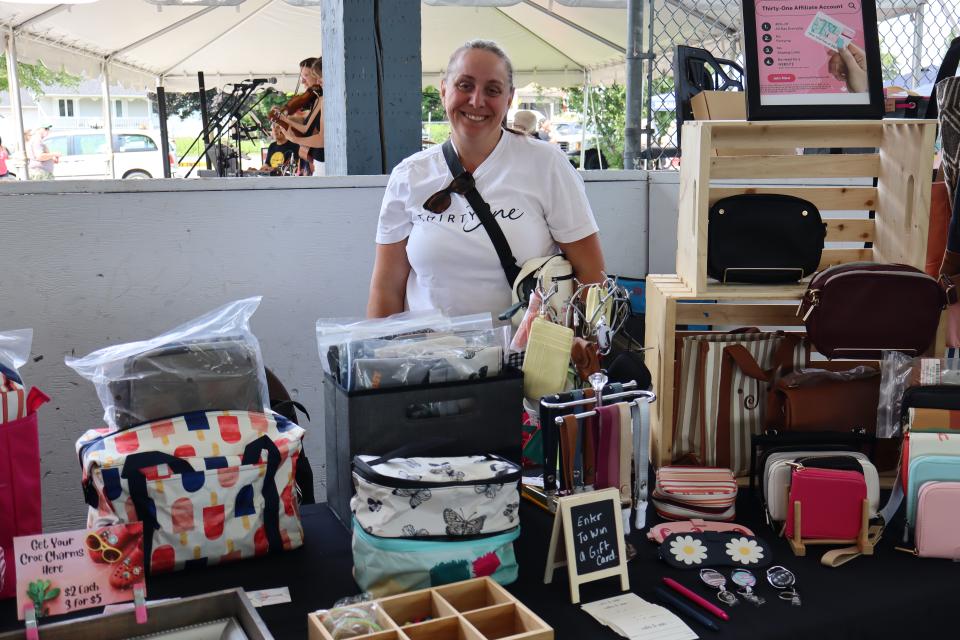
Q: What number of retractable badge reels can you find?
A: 3